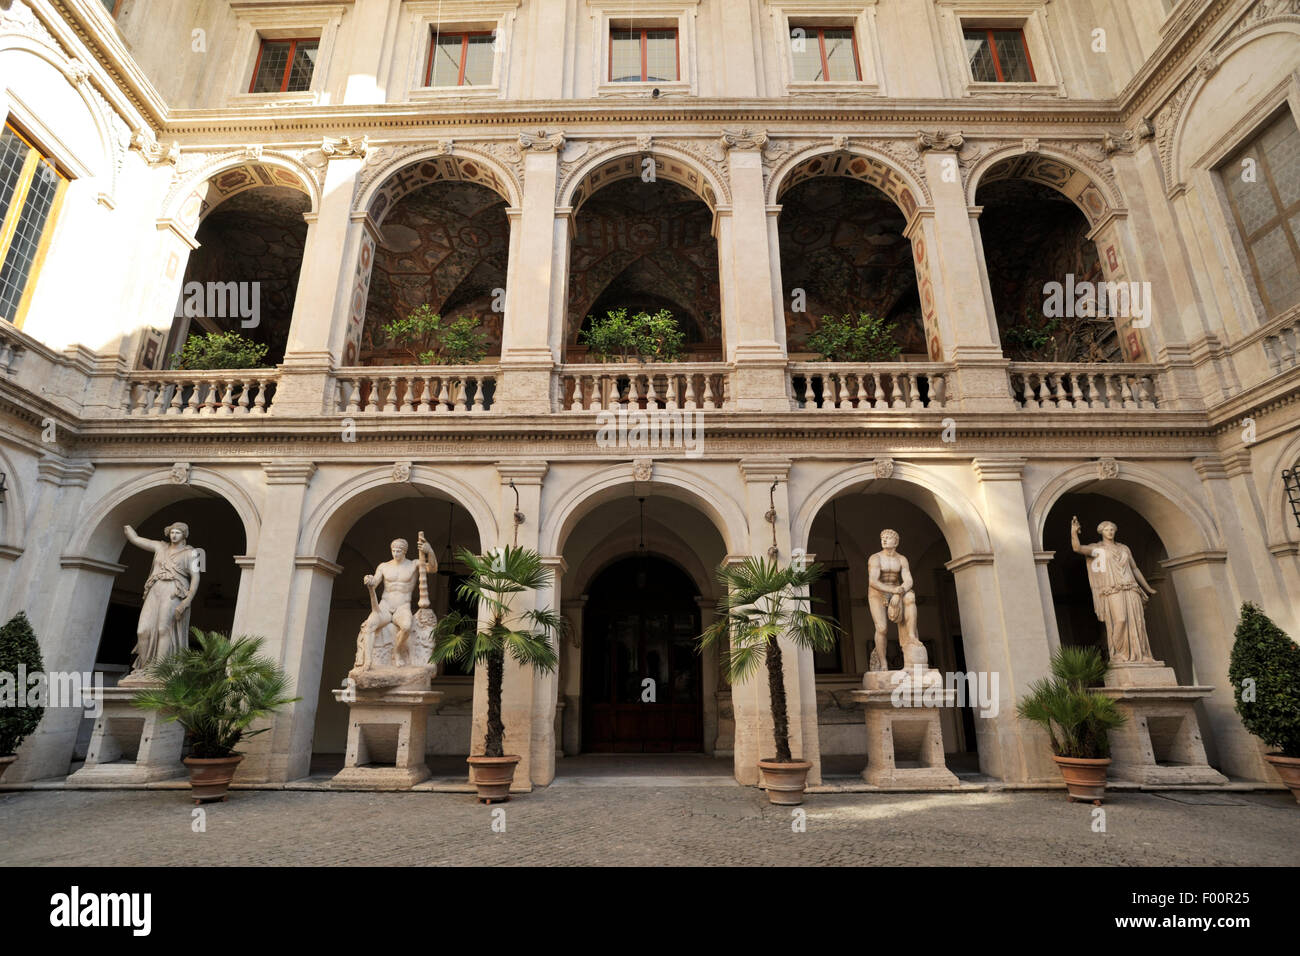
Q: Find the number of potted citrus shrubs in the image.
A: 5